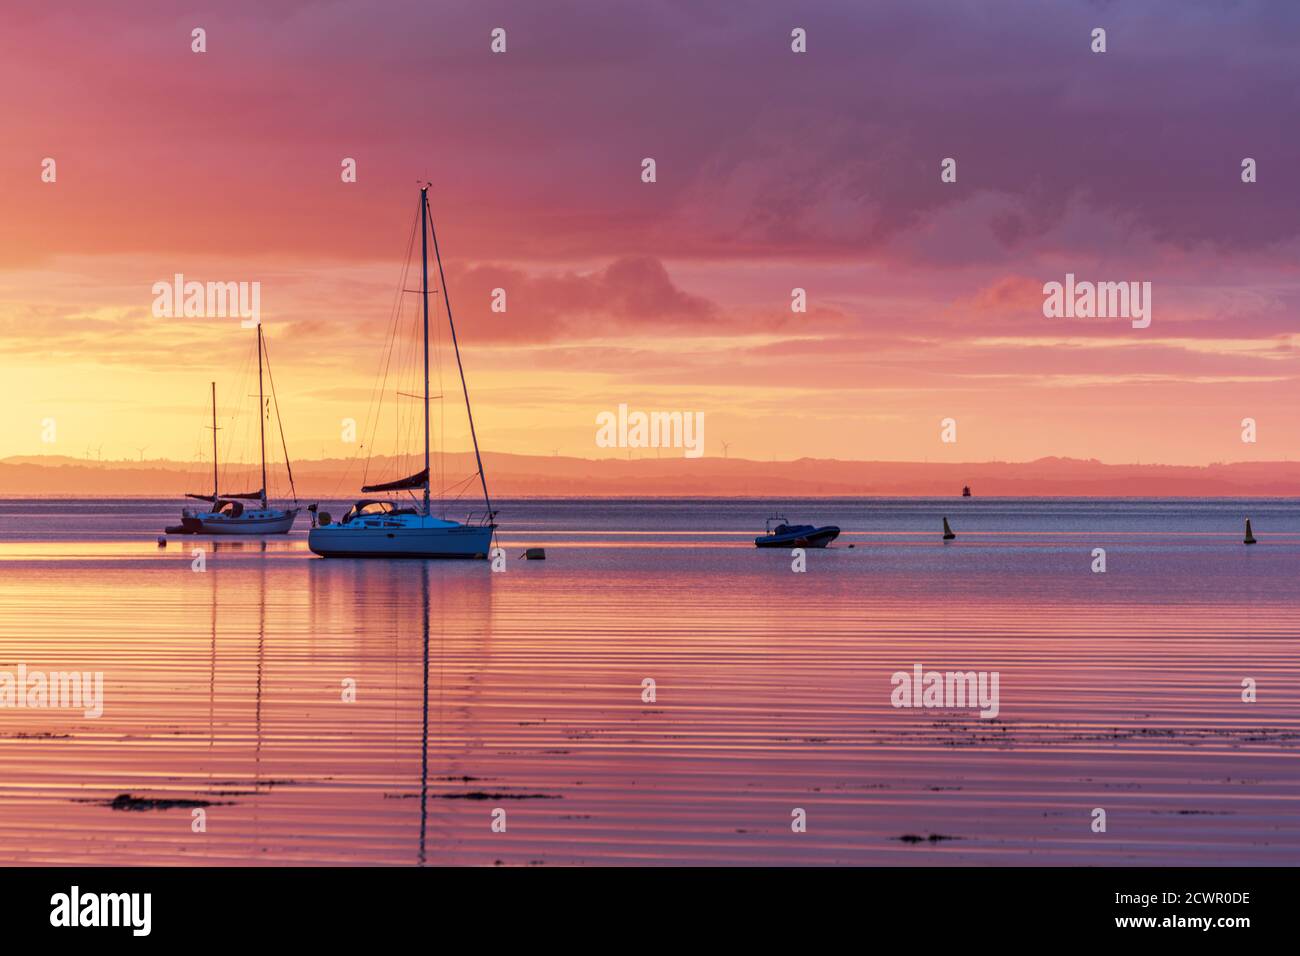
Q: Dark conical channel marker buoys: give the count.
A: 2